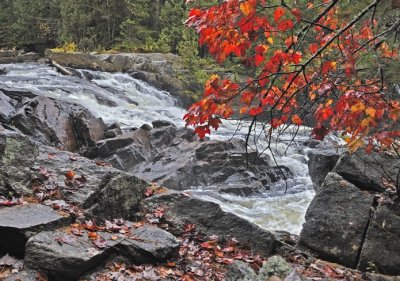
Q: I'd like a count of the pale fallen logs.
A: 1